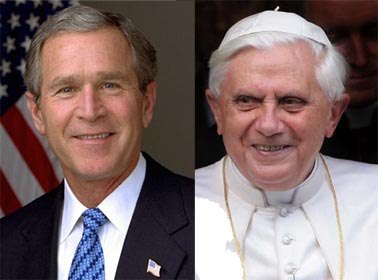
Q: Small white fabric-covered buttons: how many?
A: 3